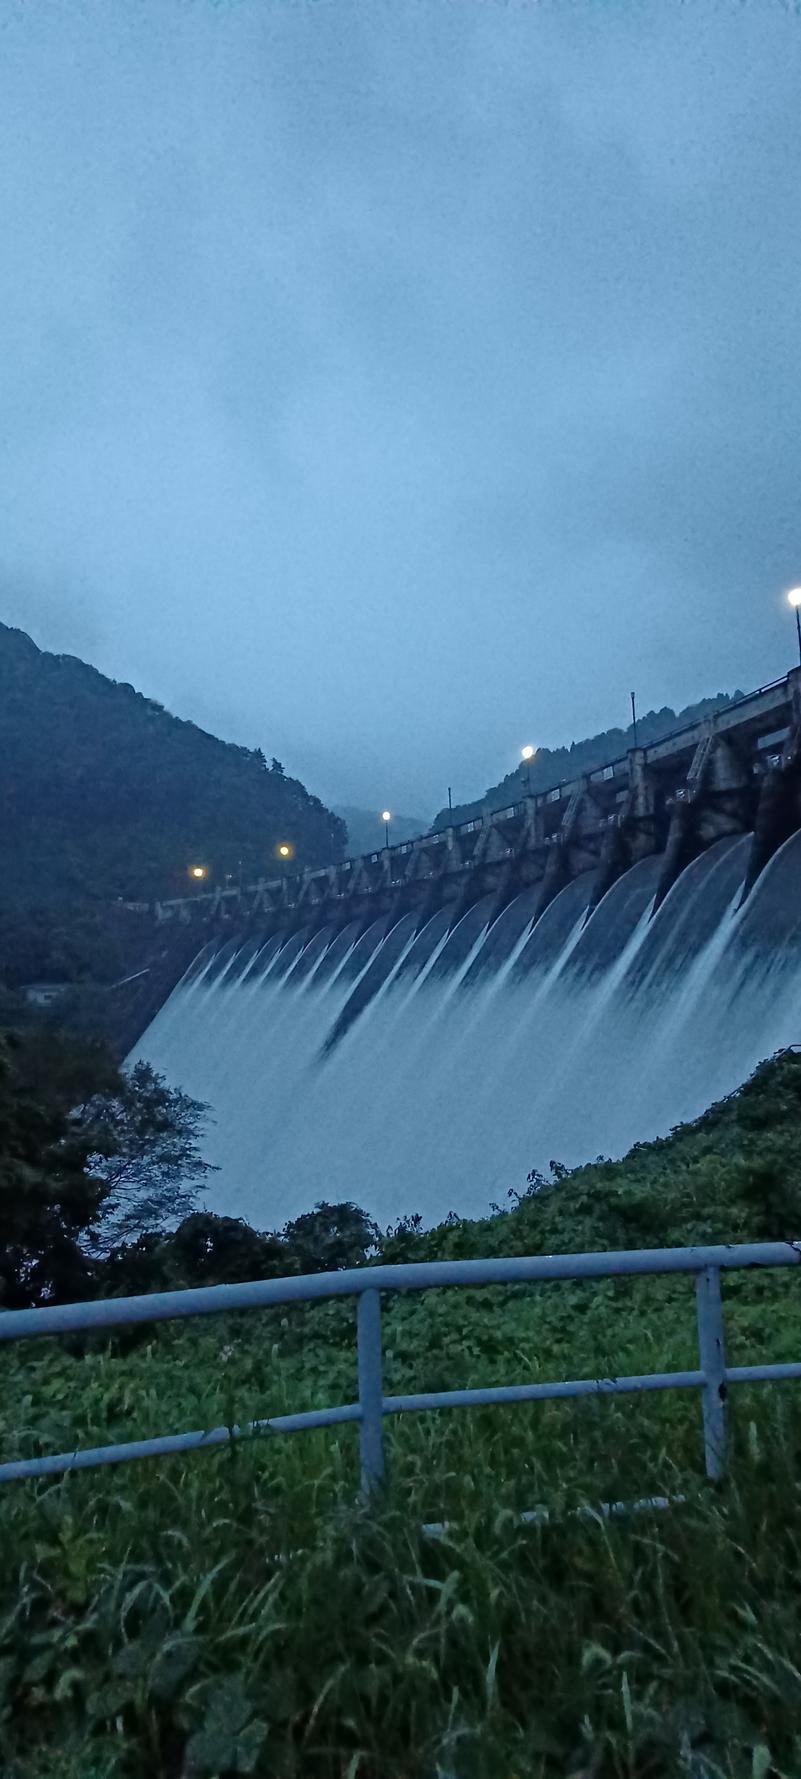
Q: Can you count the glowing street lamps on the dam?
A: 5